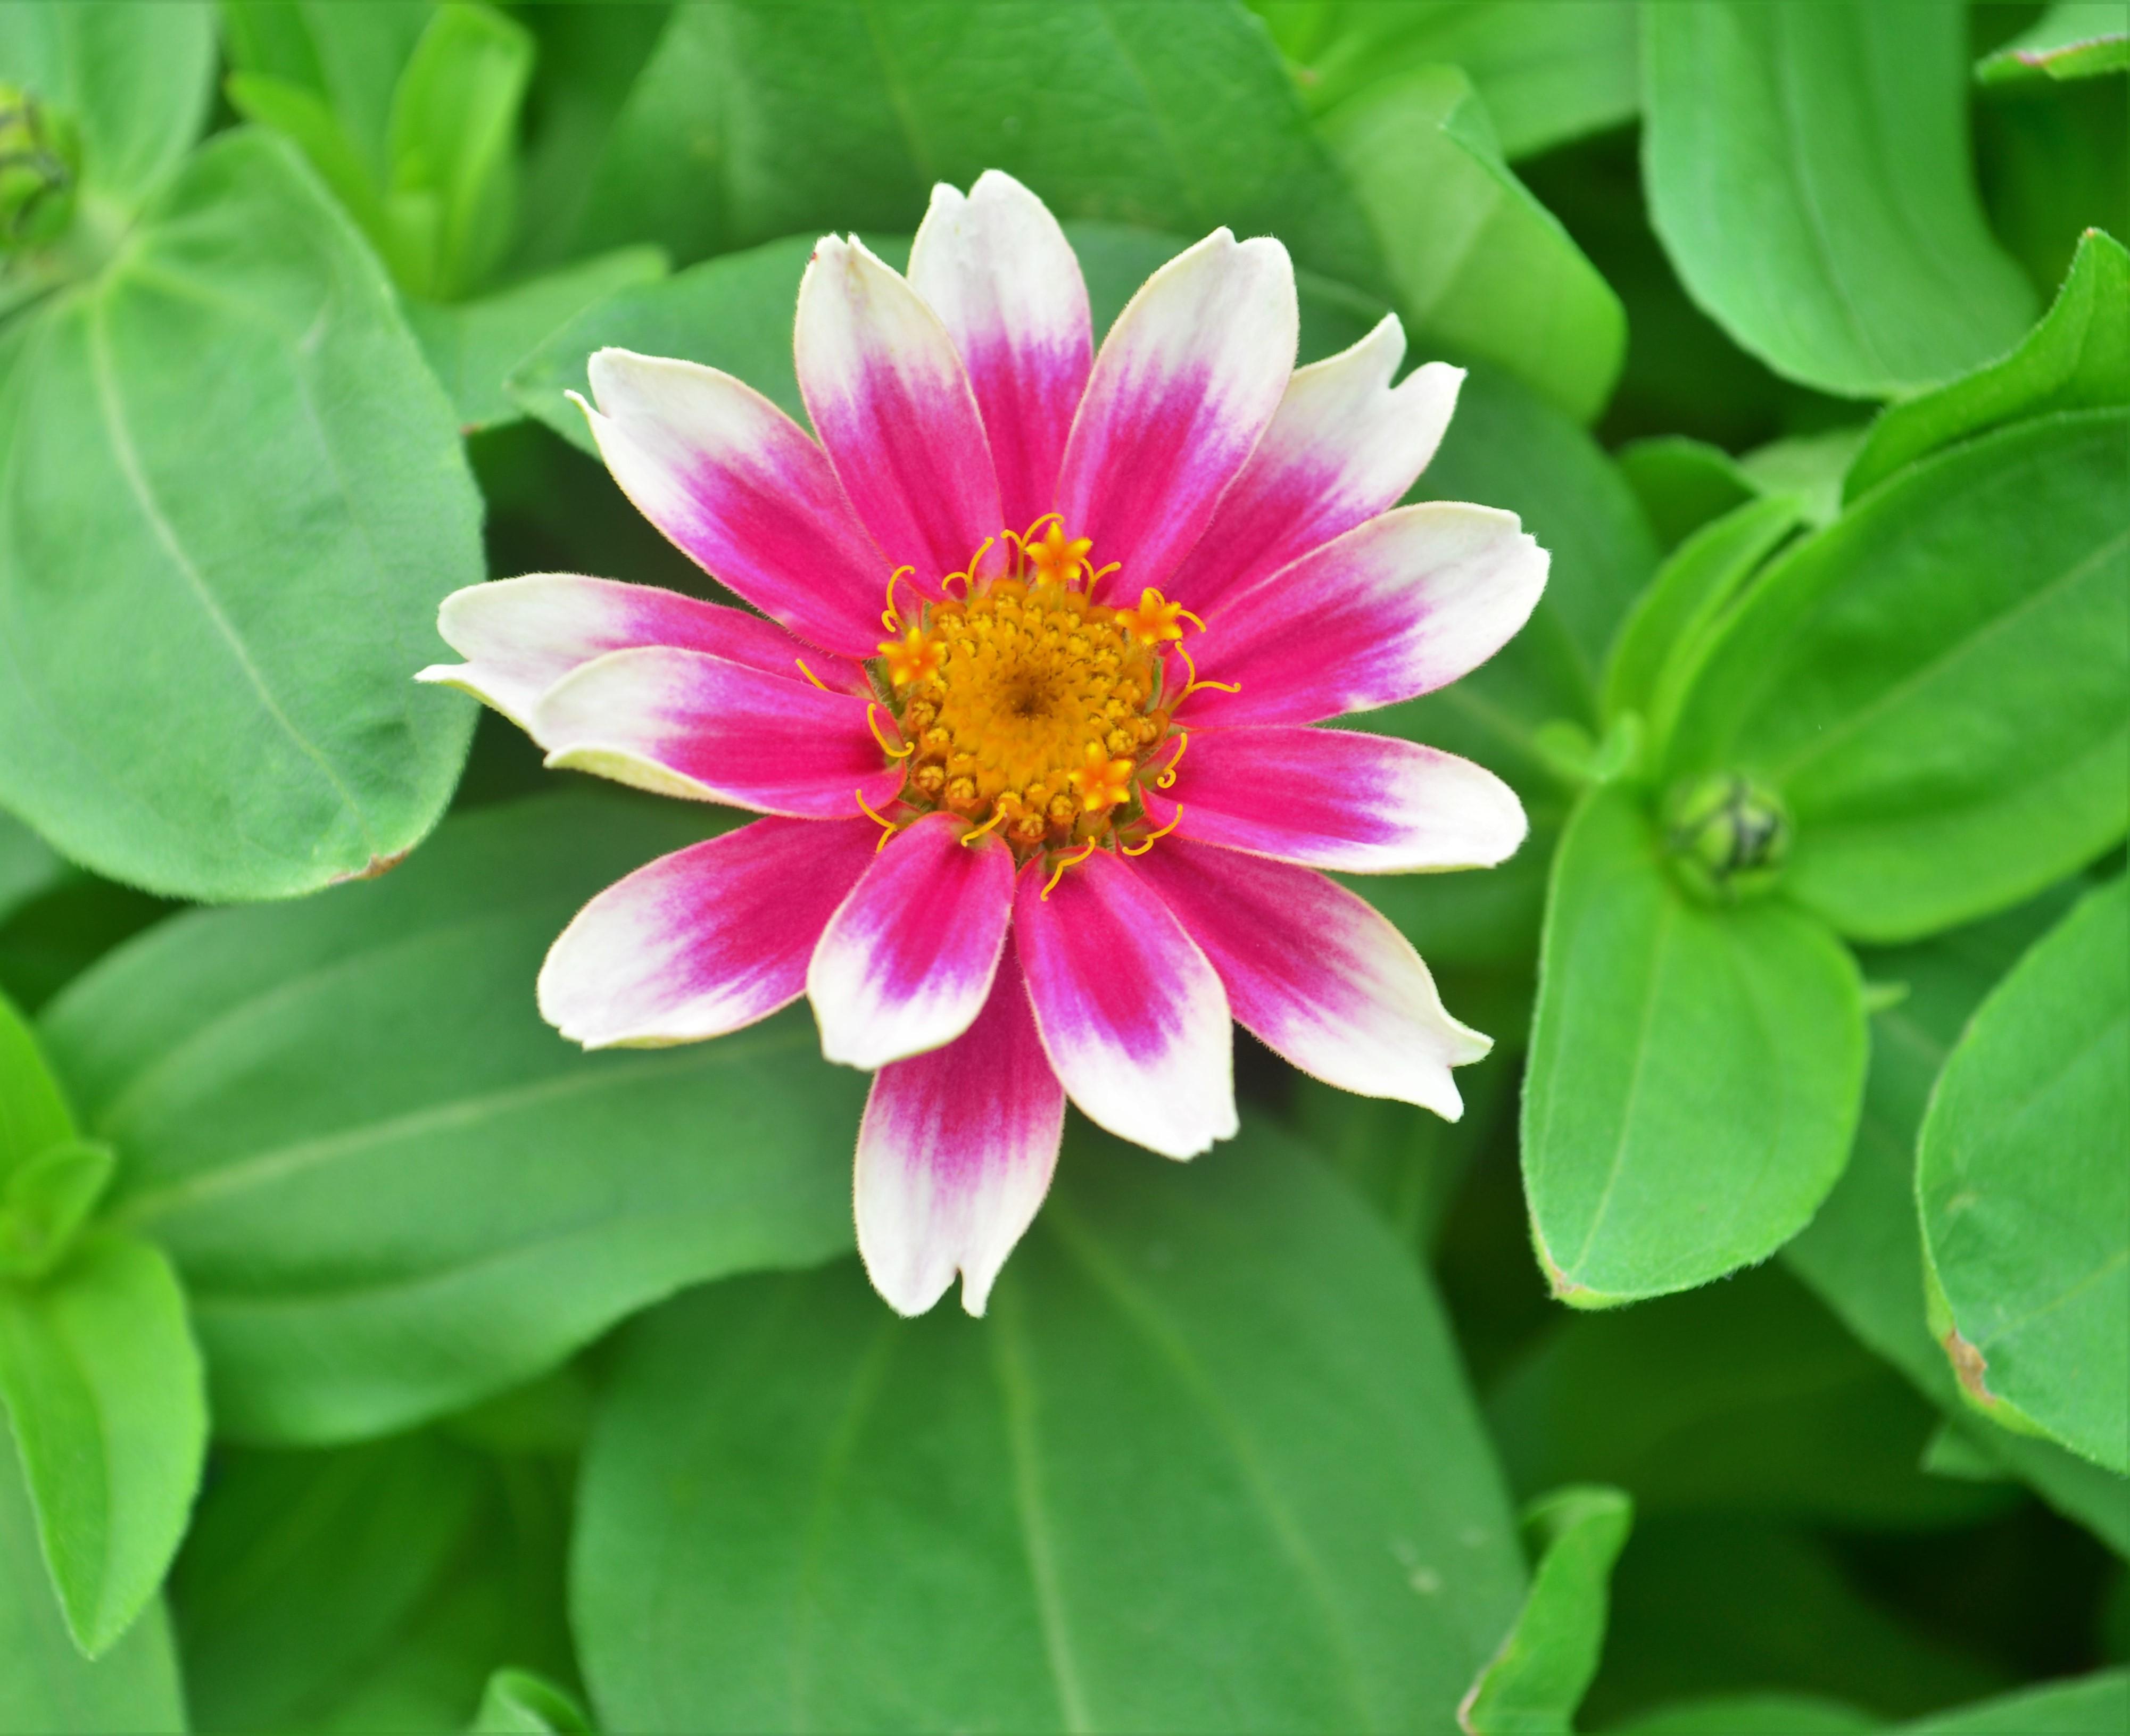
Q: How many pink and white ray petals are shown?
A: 14